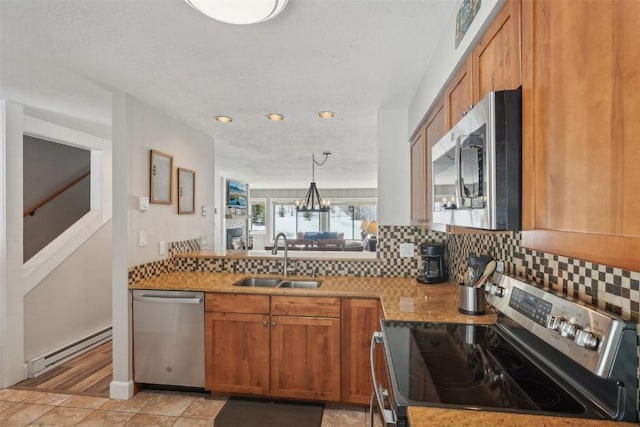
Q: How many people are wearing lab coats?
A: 0